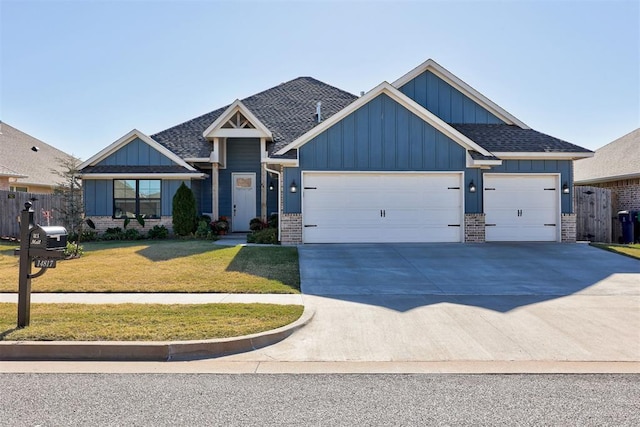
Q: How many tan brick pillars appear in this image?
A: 3